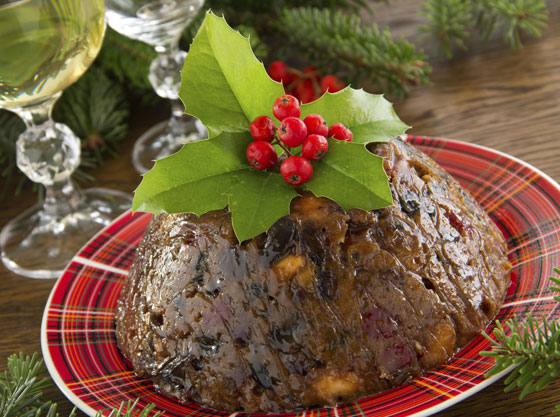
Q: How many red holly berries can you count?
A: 8